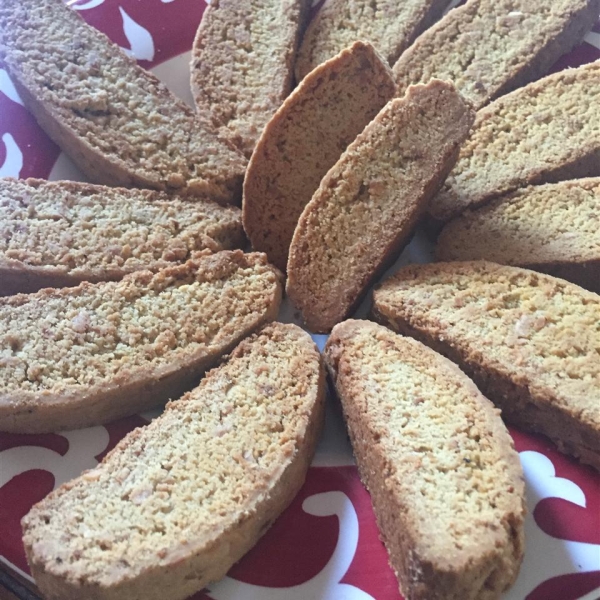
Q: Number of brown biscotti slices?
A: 13